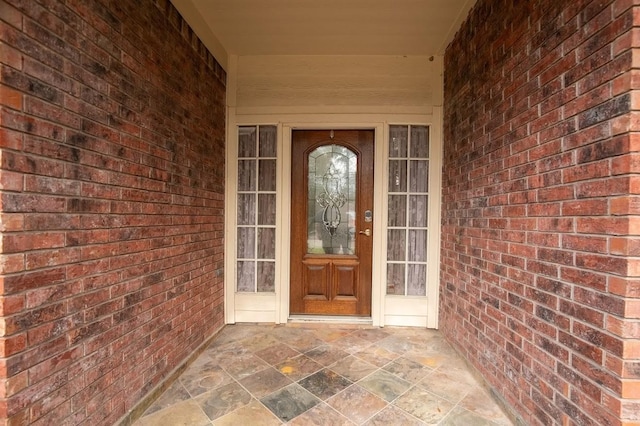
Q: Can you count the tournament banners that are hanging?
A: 0